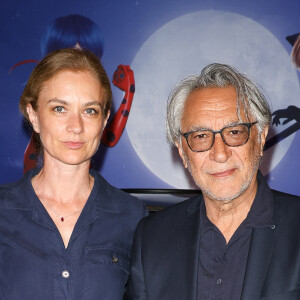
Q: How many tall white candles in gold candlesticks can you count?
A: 0